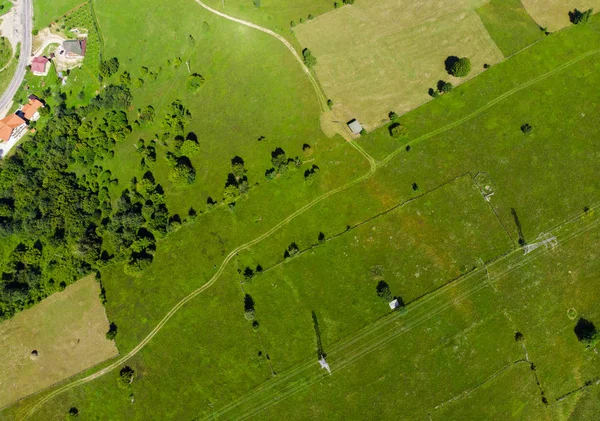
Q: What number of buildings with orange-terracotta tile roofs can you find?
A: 2